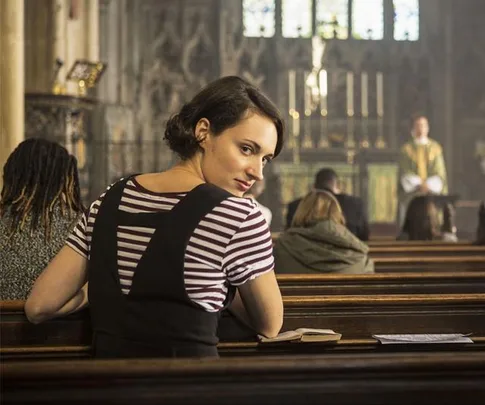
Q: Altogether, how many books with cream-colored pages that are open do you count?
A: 1